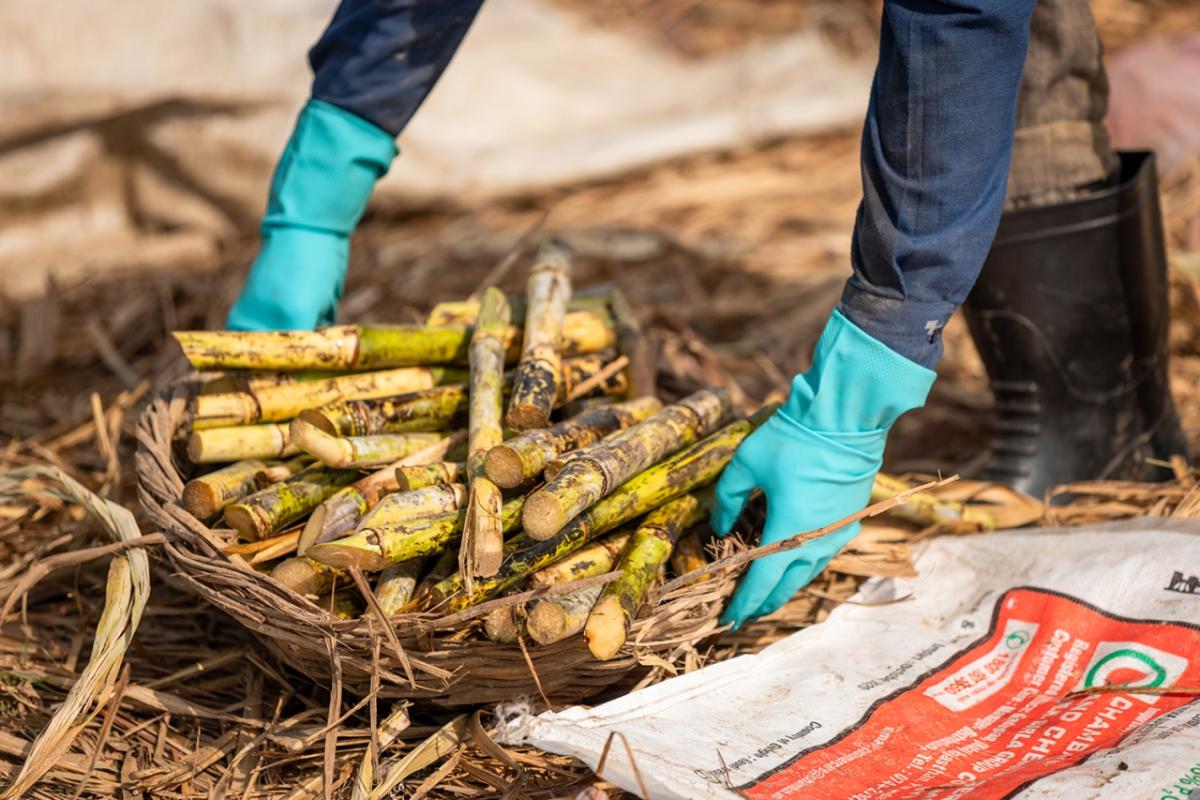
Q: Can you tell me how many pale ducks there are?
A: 0